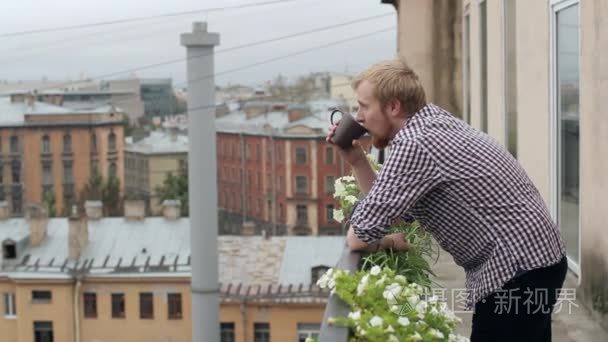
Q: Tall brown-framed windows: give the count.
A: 4